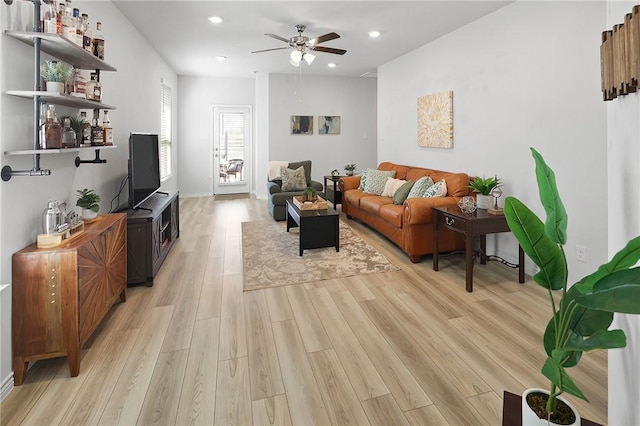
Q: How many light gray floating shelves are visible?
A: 3